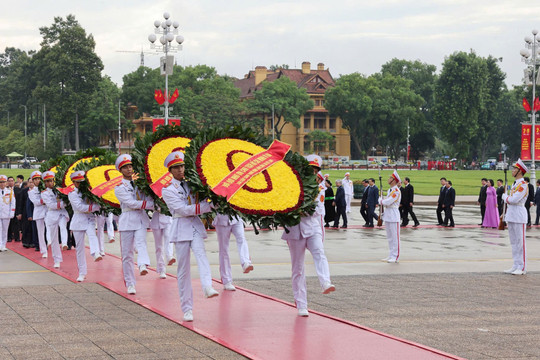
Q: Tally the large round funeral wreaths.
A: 5